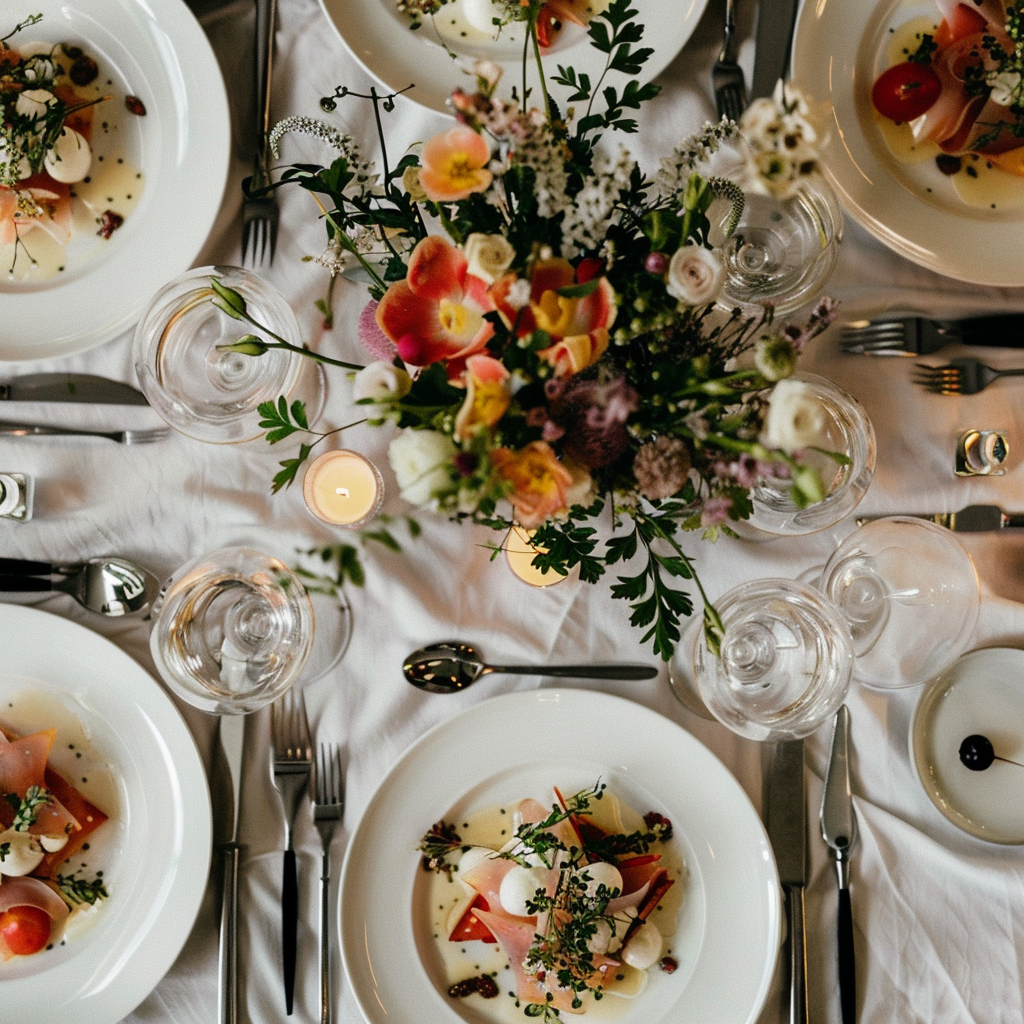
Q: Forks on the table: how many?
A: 7